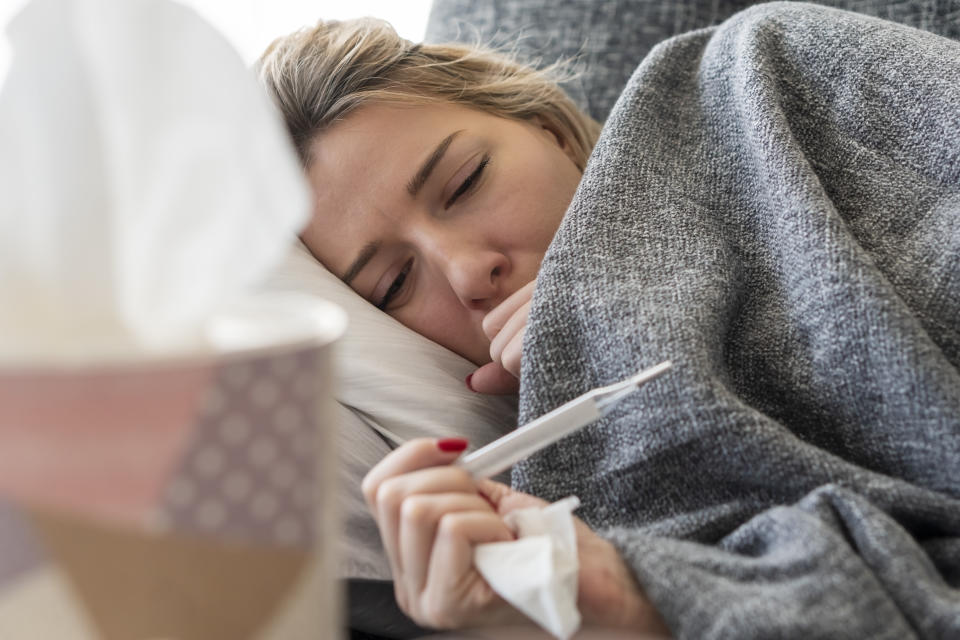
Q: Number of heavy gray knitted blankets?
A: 1